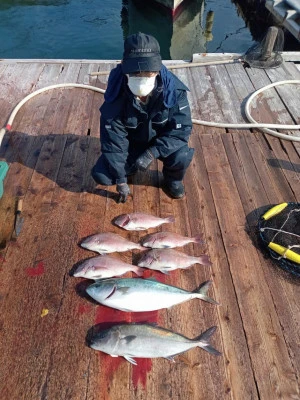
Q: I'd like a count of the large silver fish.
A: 2